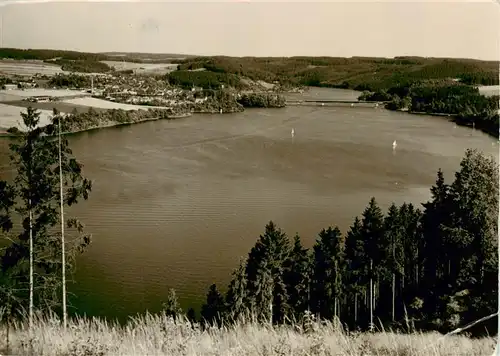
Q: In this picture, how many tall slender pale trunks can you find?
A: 2